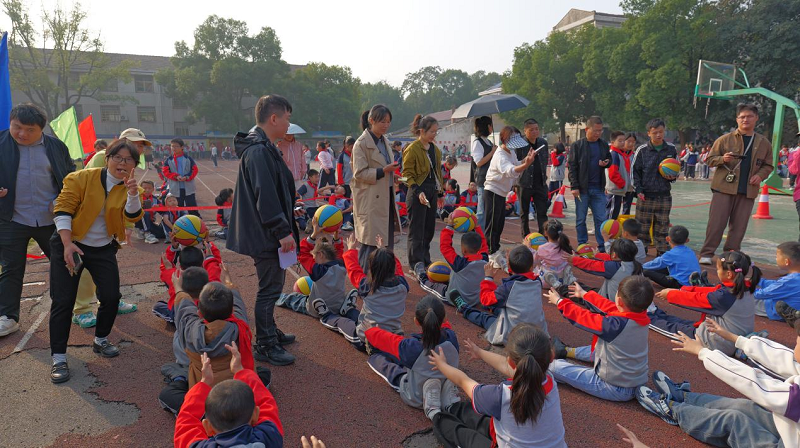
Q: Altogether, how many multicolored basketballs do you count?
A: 9